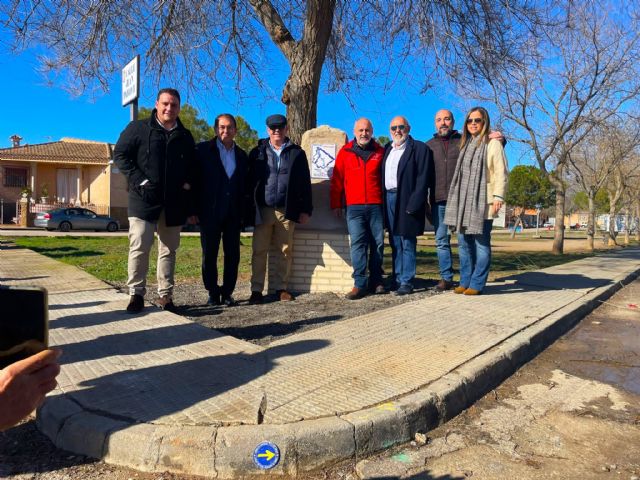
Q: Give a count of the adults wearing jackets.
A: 7